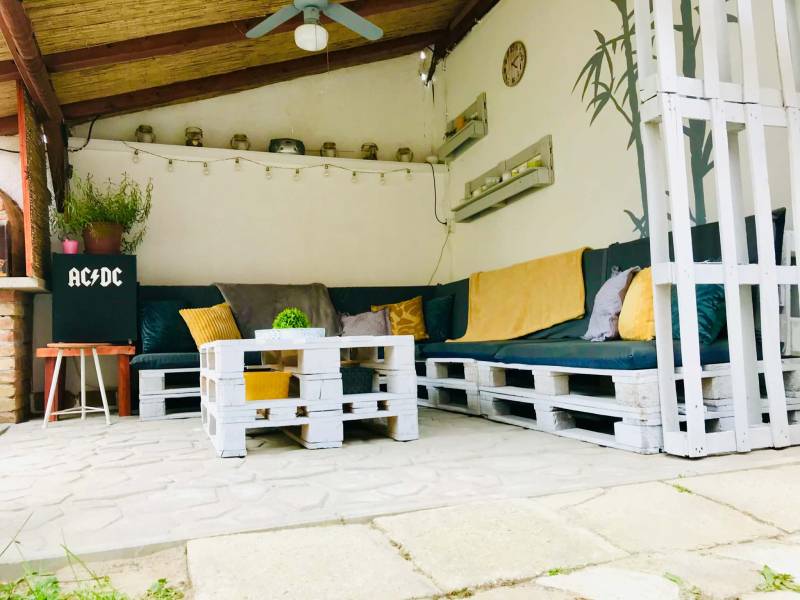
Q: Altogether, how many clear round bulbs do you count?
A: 10